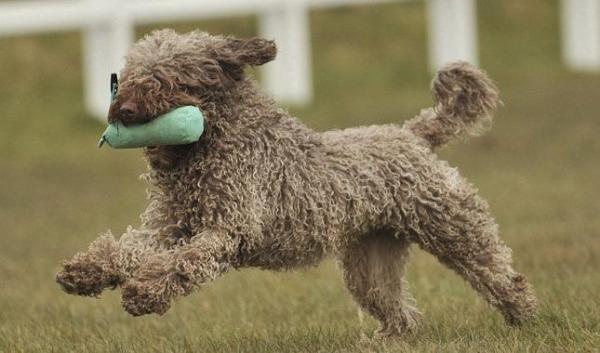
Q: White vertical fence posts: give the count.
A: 4